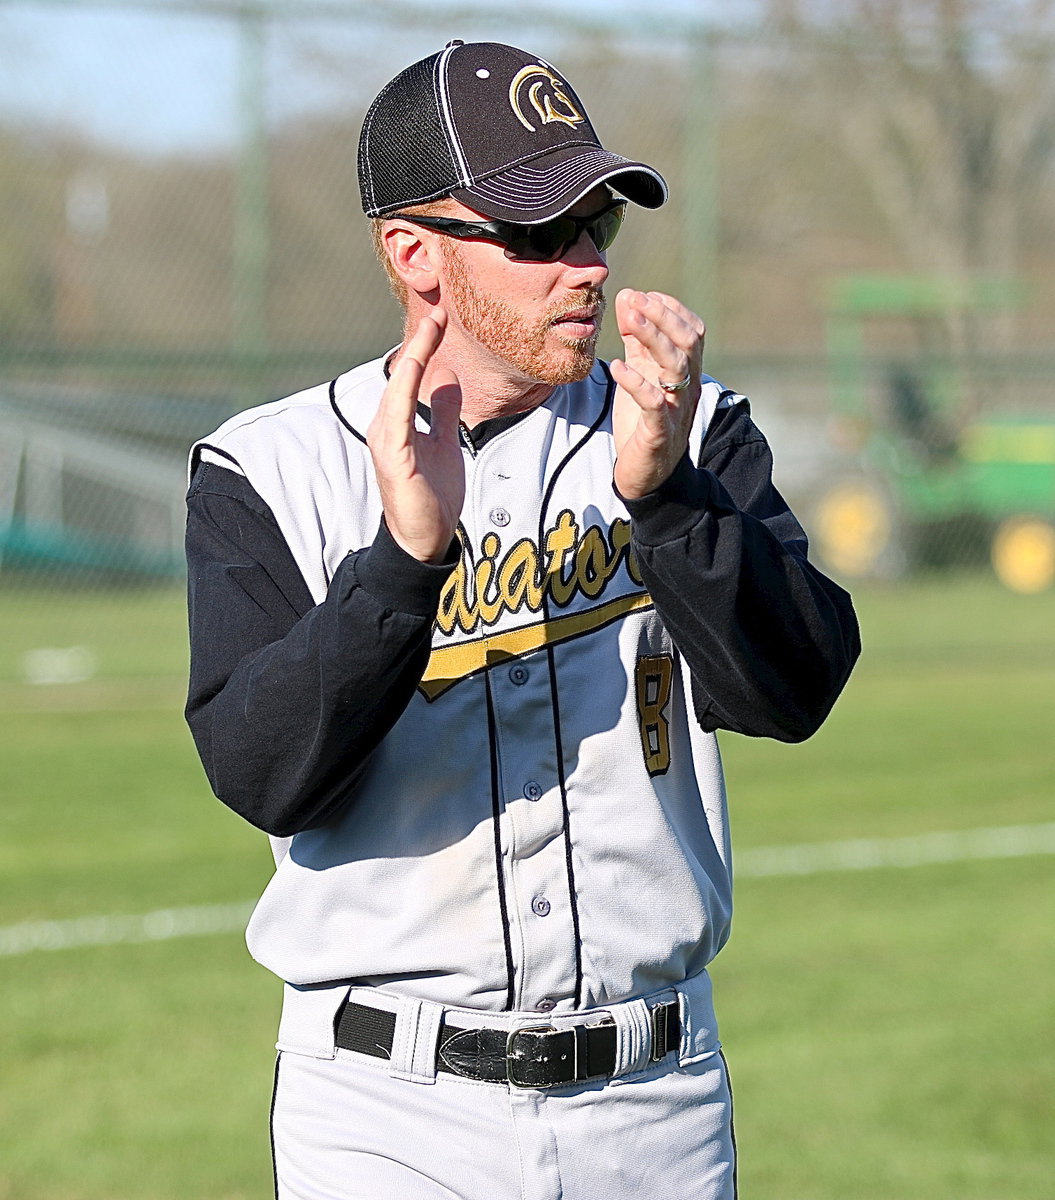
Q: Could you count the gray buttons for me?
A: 5